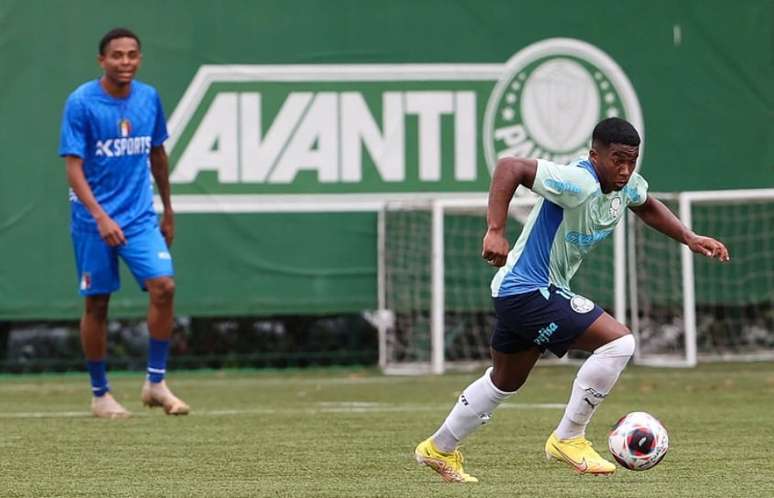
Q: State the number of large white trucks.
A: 0